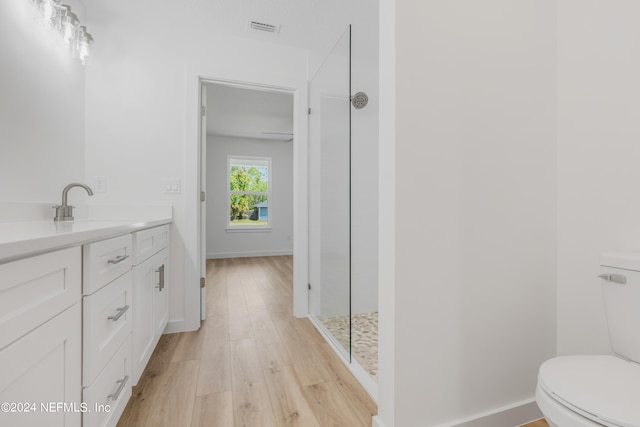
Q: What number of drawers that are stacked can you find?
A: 3